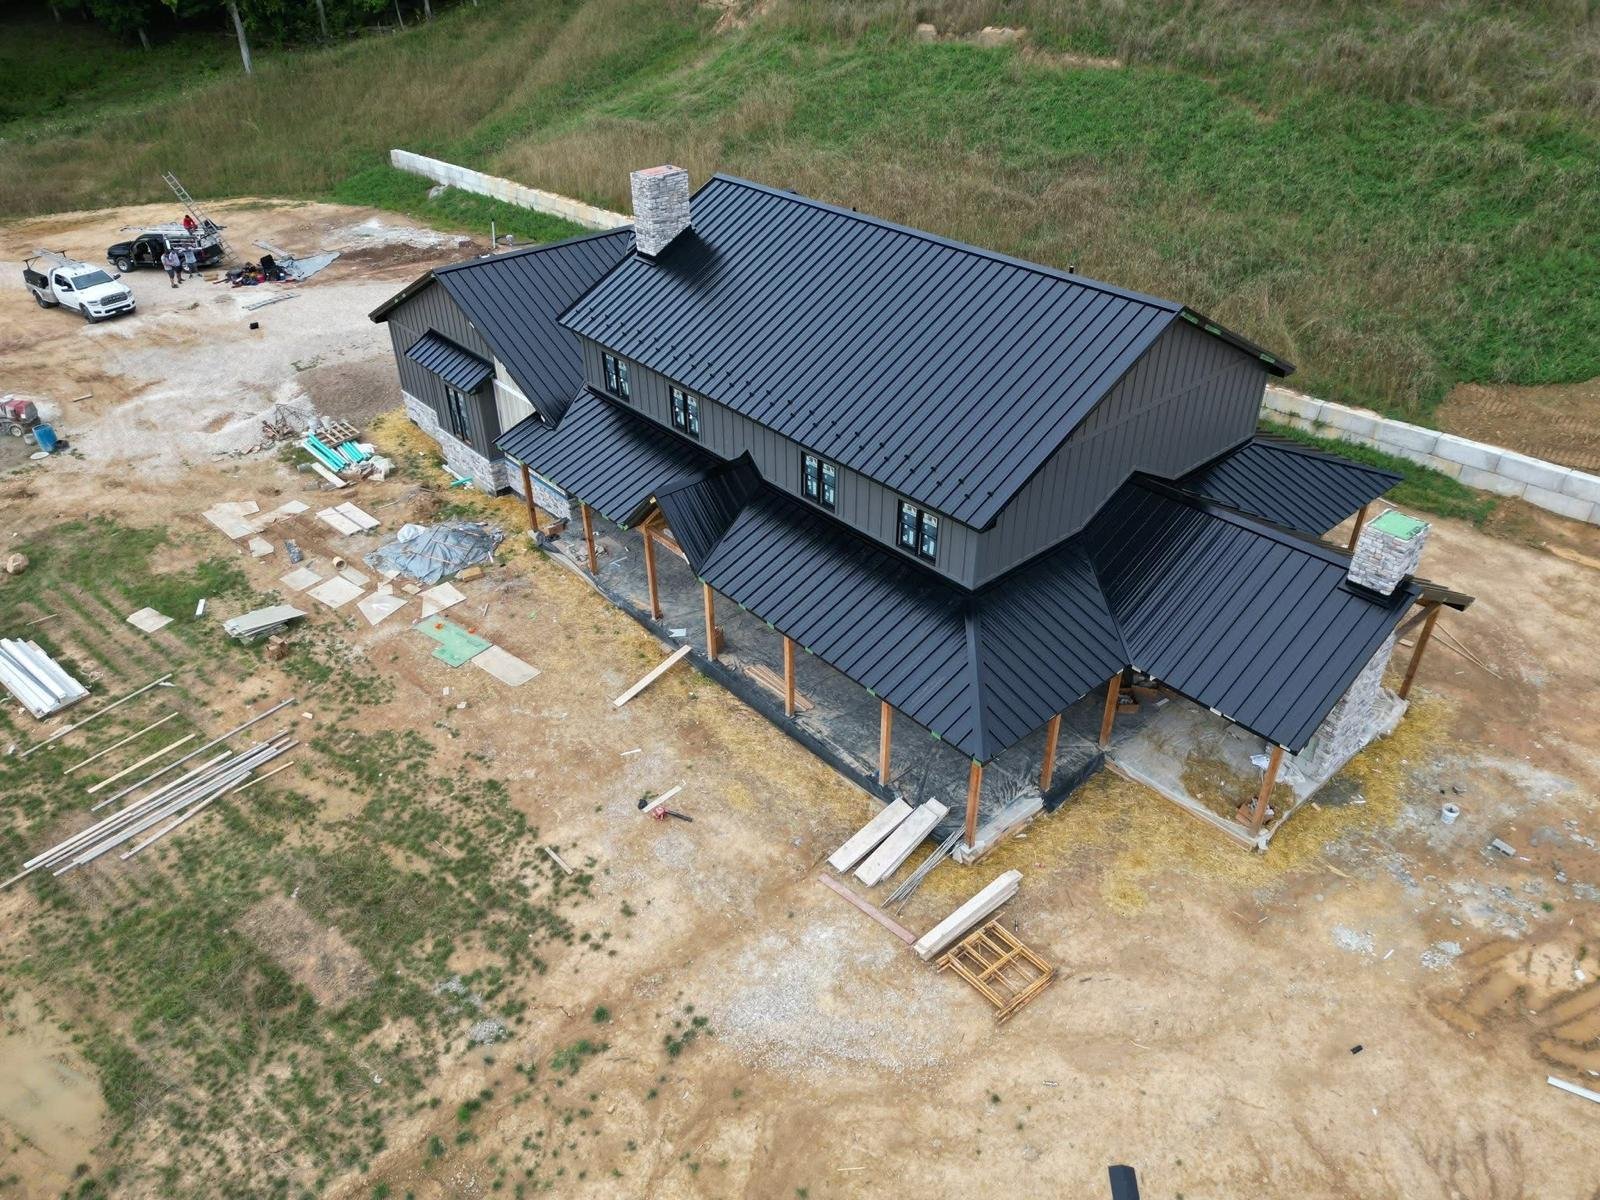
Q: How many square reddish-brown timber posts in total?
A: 12